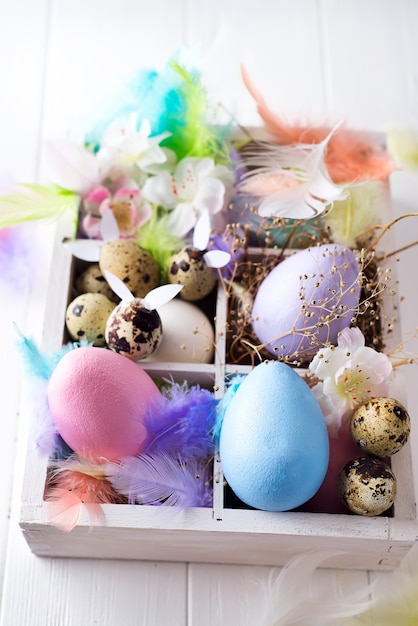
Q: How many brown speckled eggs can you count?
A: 7